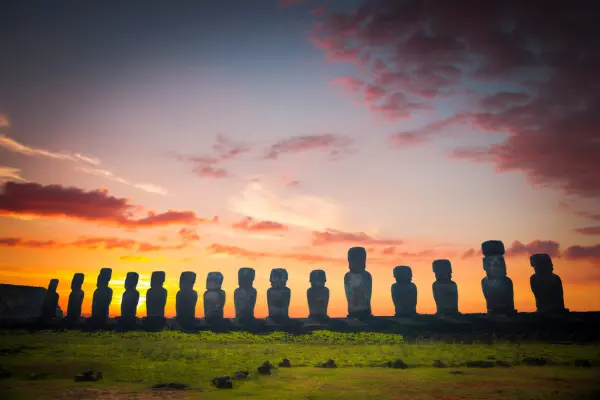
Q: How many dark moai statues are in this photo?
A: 15